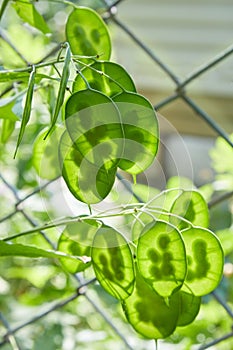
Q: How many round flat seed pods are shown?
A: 13